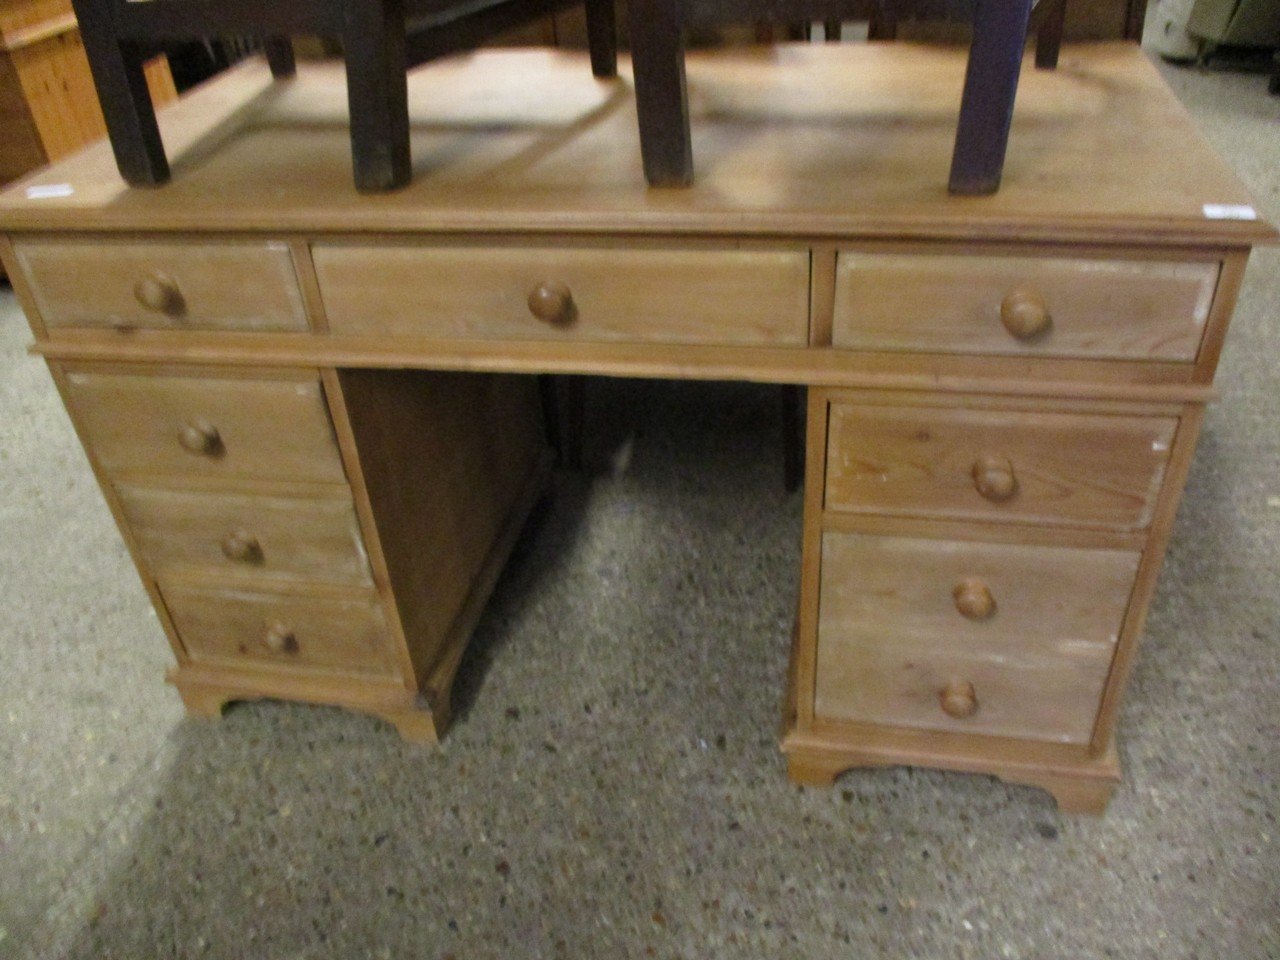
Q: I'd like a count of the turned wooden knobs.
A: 9